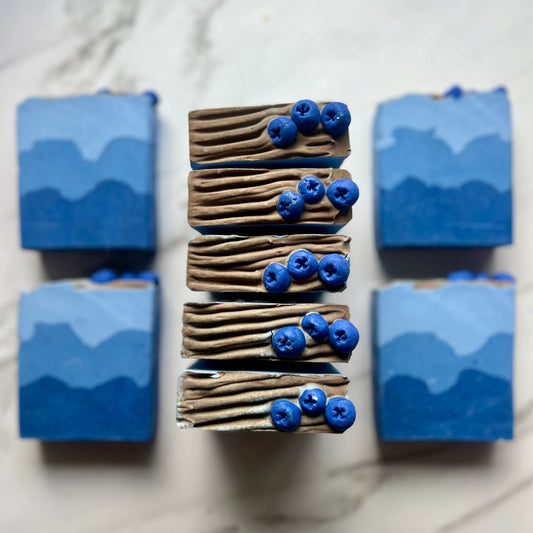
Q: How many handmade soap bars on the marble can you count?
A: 9